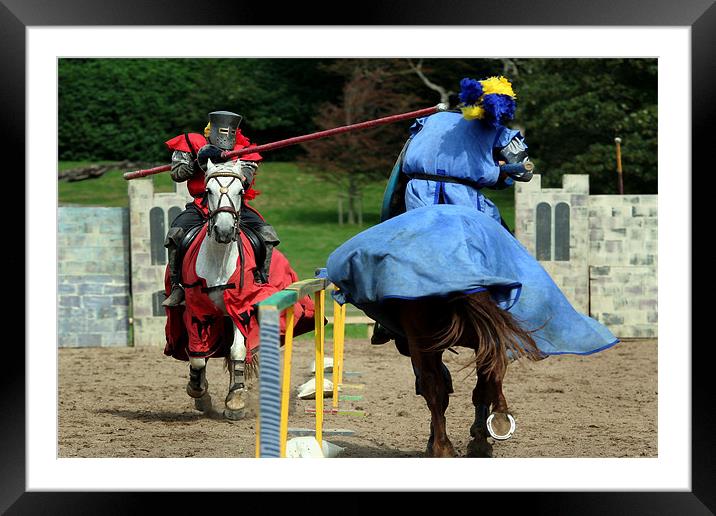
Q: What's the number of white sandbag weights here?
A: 3